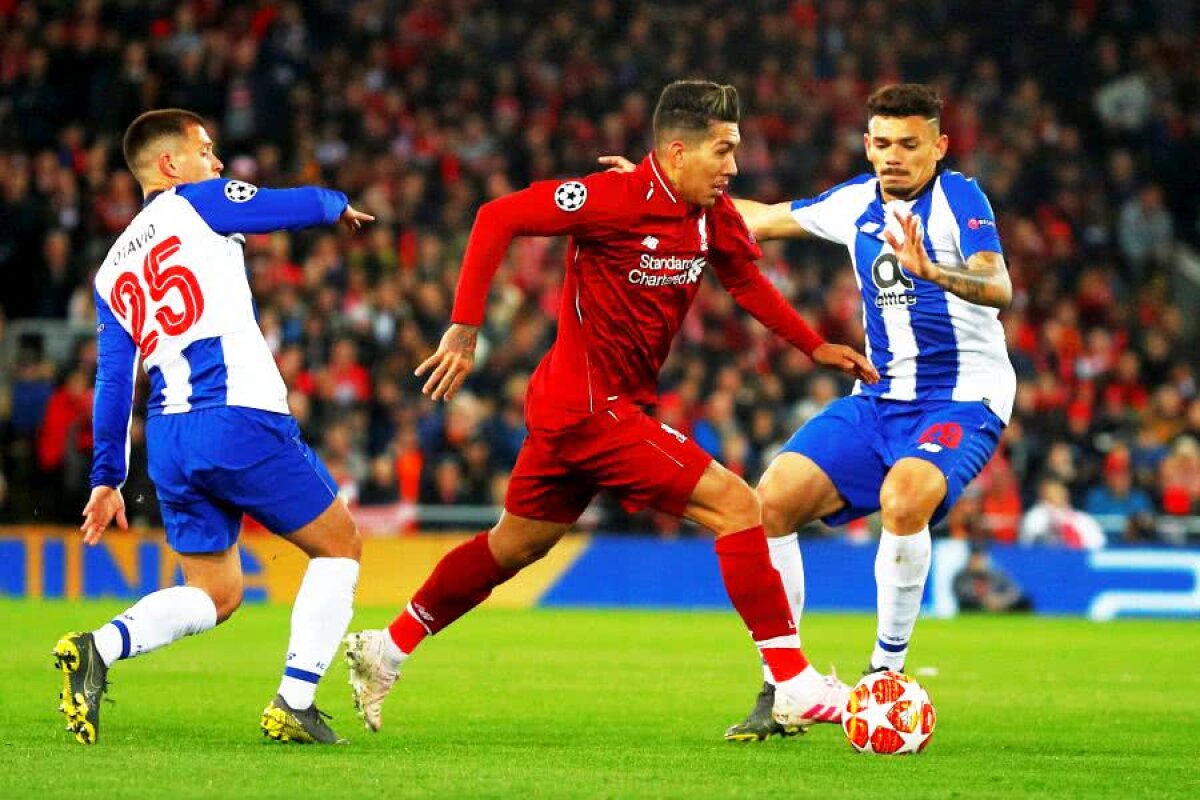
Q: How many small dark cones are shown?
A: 0